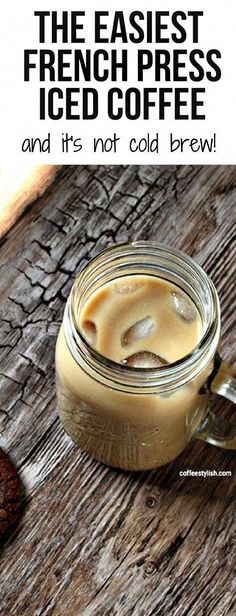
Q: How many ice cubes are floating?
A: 5